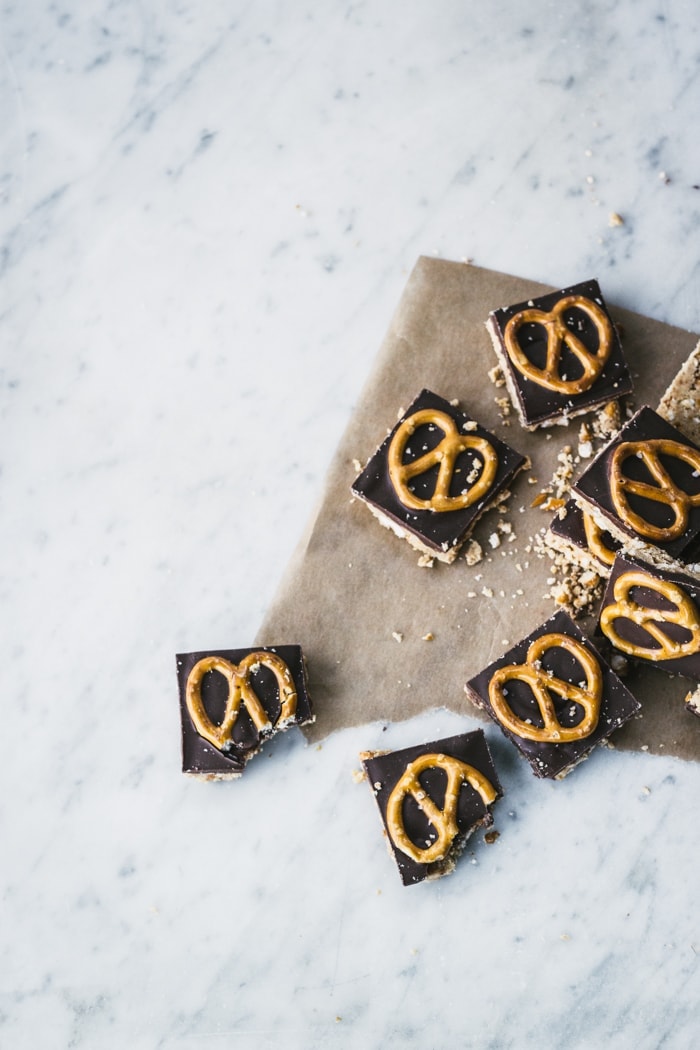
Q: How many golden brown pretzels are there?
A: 8